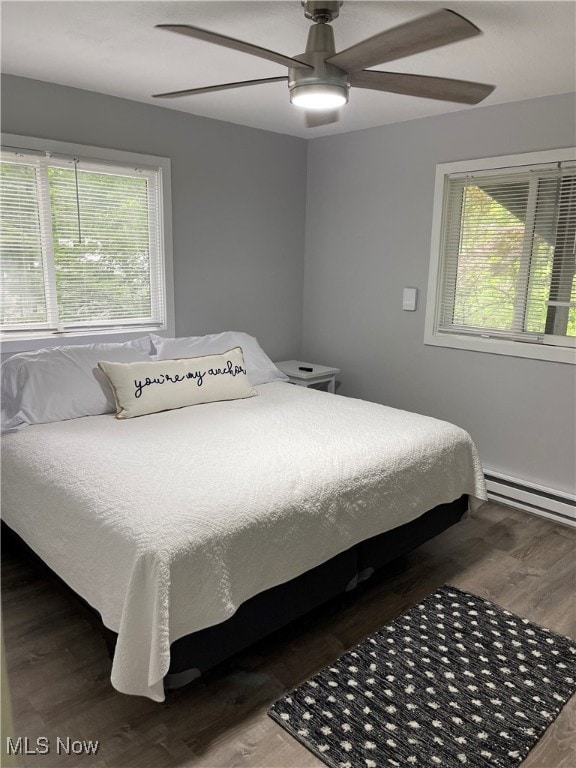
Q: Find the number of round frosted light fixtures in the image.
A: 1